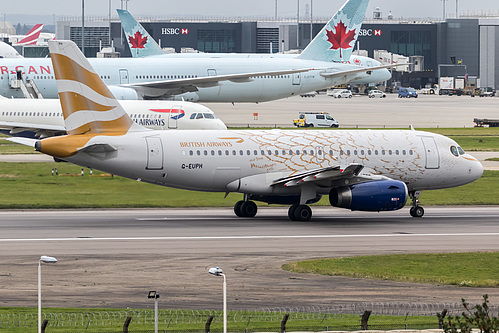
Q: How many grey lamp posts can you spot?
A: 3